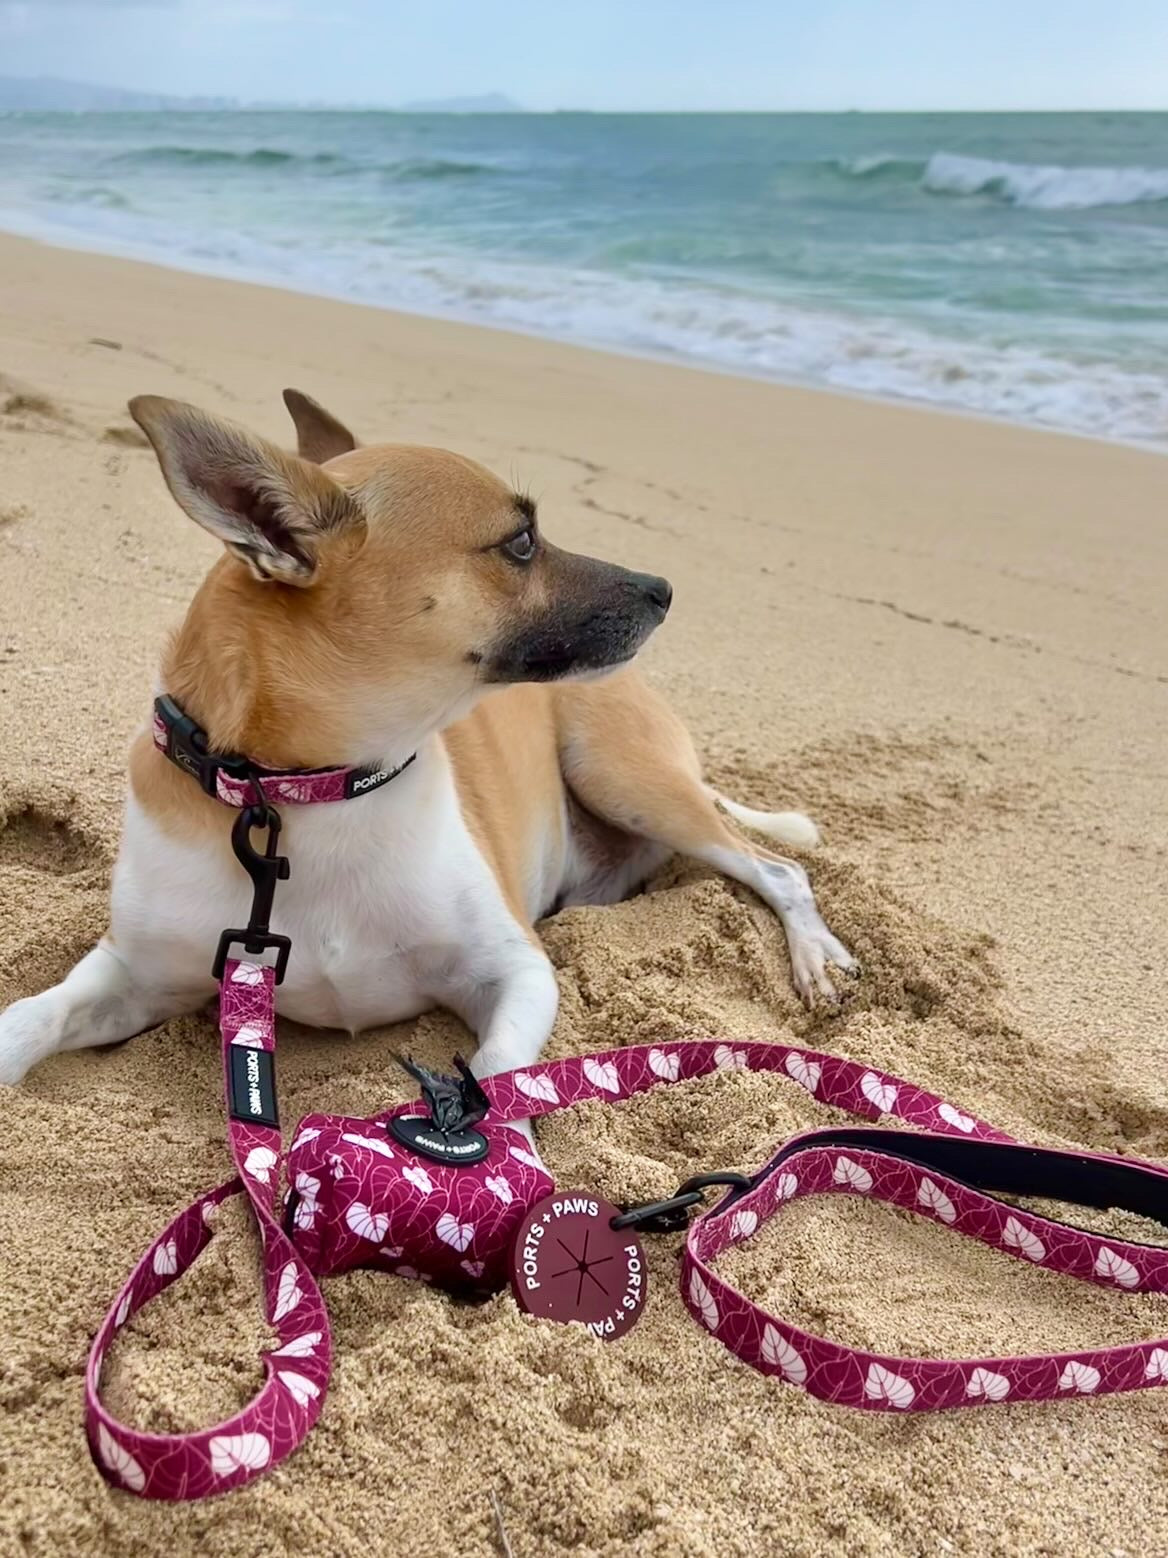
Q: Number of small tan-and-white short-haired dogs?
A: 1